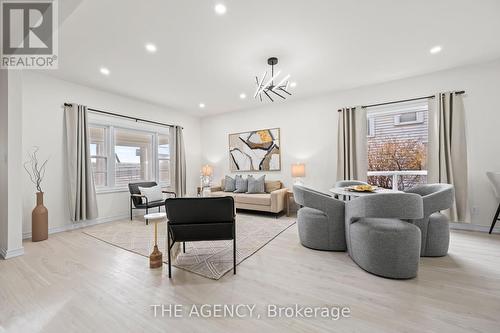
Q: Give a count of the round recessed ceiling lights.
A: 7